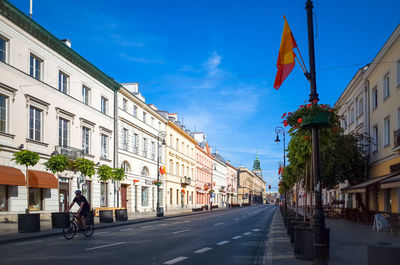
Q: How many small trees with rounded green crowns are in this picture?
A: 5